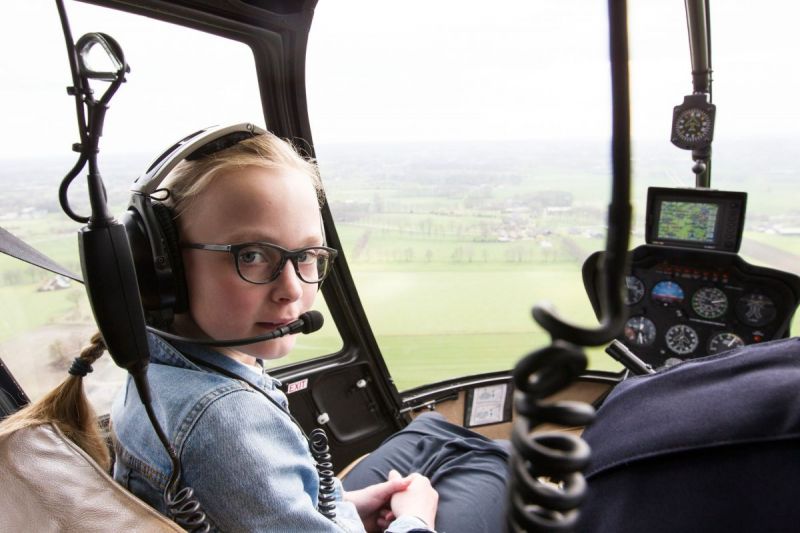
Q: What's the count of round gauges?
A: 8